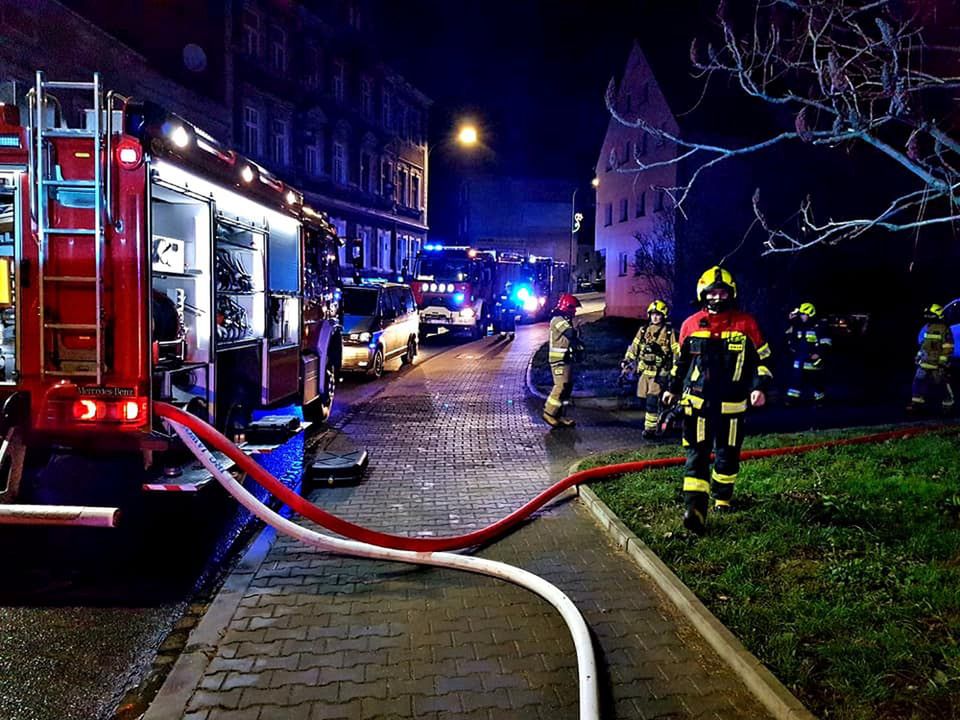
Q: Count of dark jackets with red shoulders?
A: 1